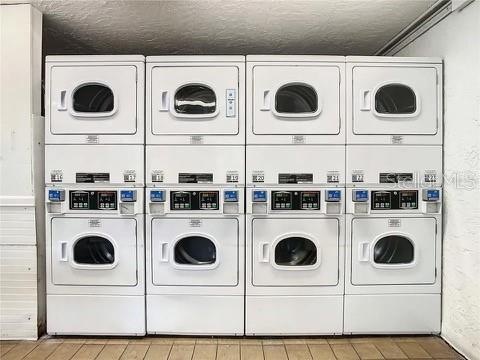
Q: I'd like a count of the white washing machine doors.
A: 8